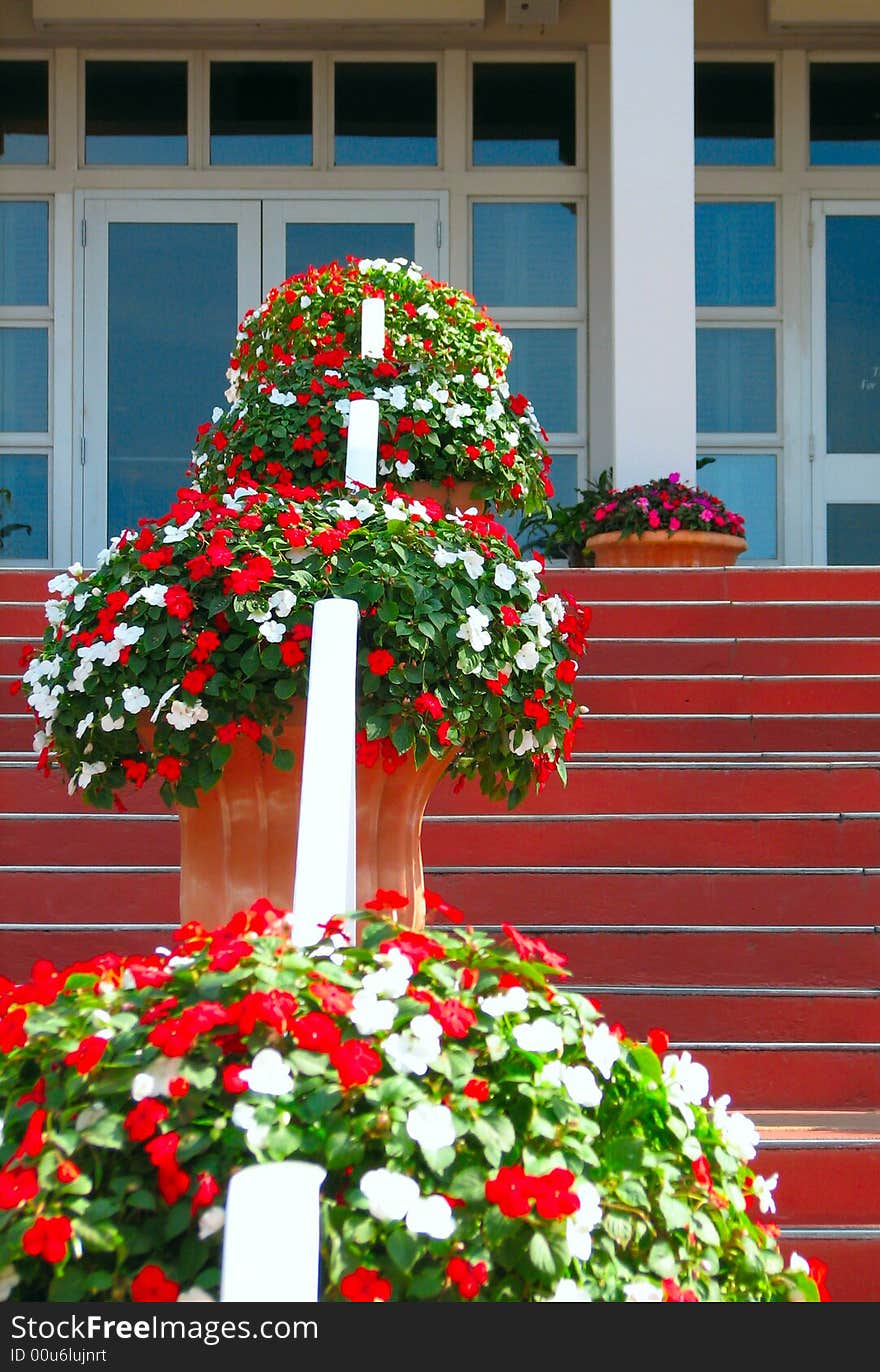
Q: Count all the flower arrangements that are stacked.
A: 4